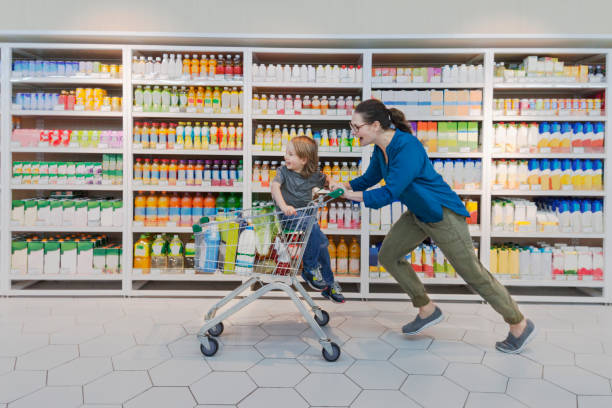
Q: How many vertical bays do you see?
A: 5